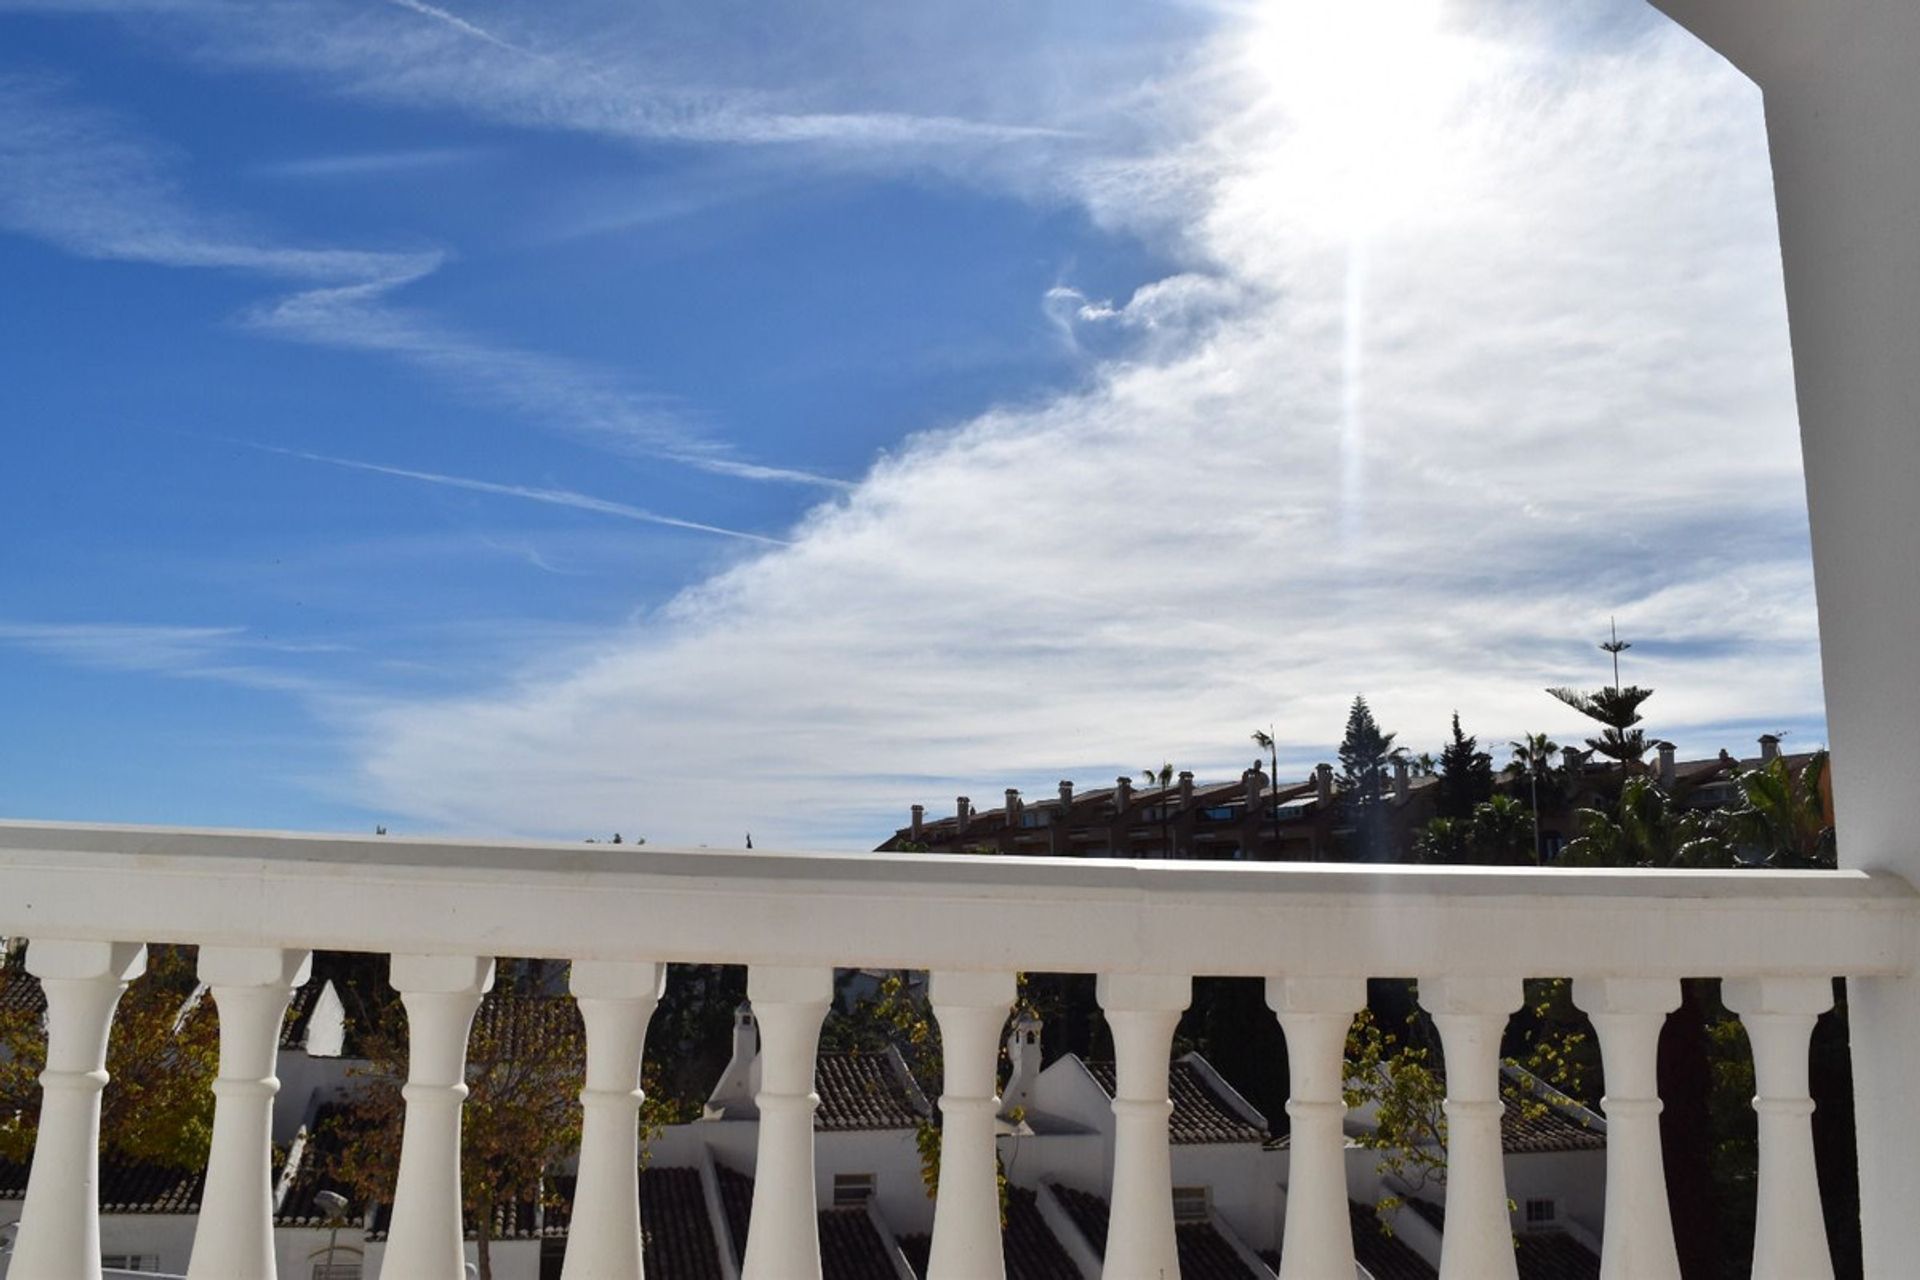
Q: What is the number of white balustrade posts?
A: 11